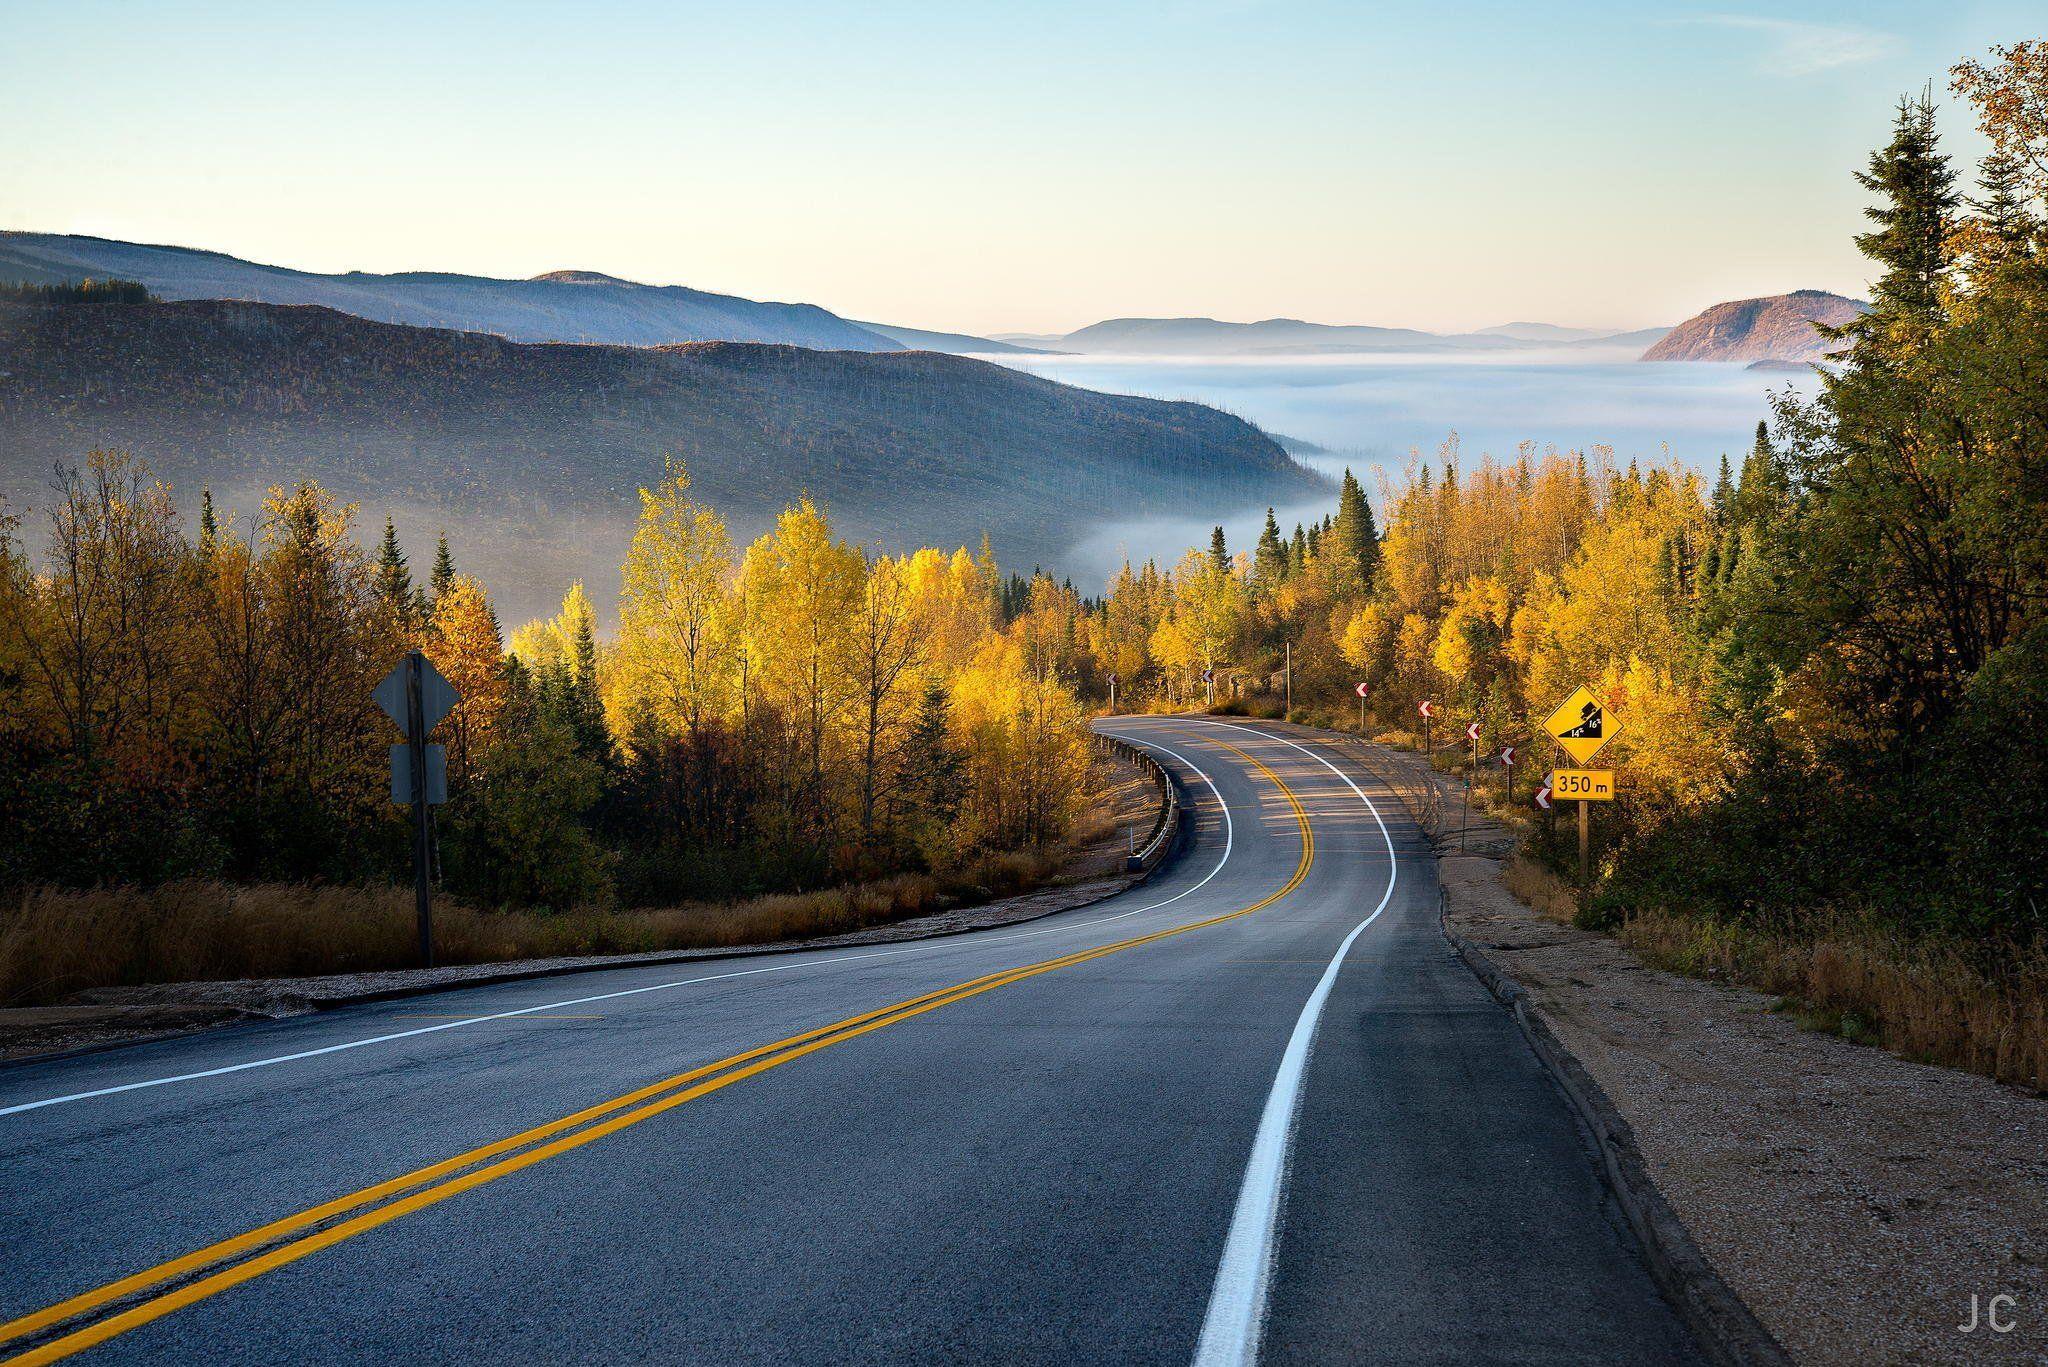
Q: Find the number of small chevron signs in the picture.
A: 8